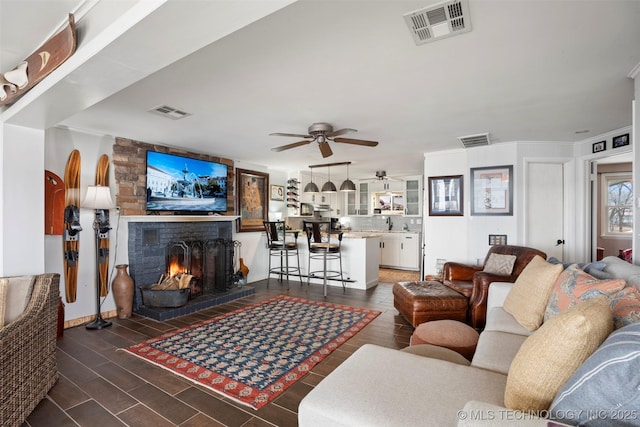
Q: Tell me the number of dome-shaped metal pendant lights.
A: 3